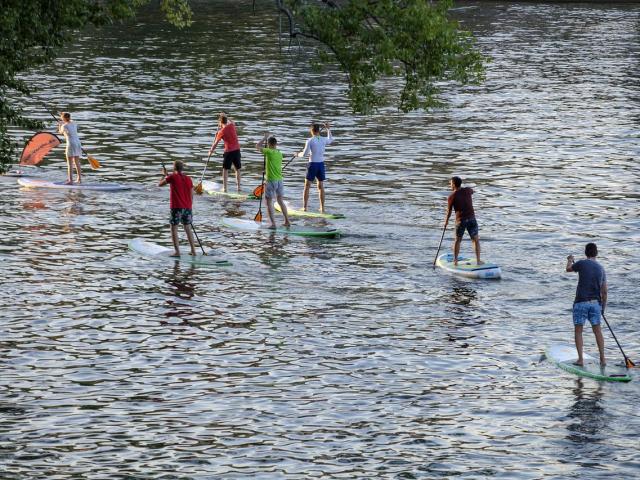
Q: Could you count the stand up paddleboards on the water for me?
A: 7